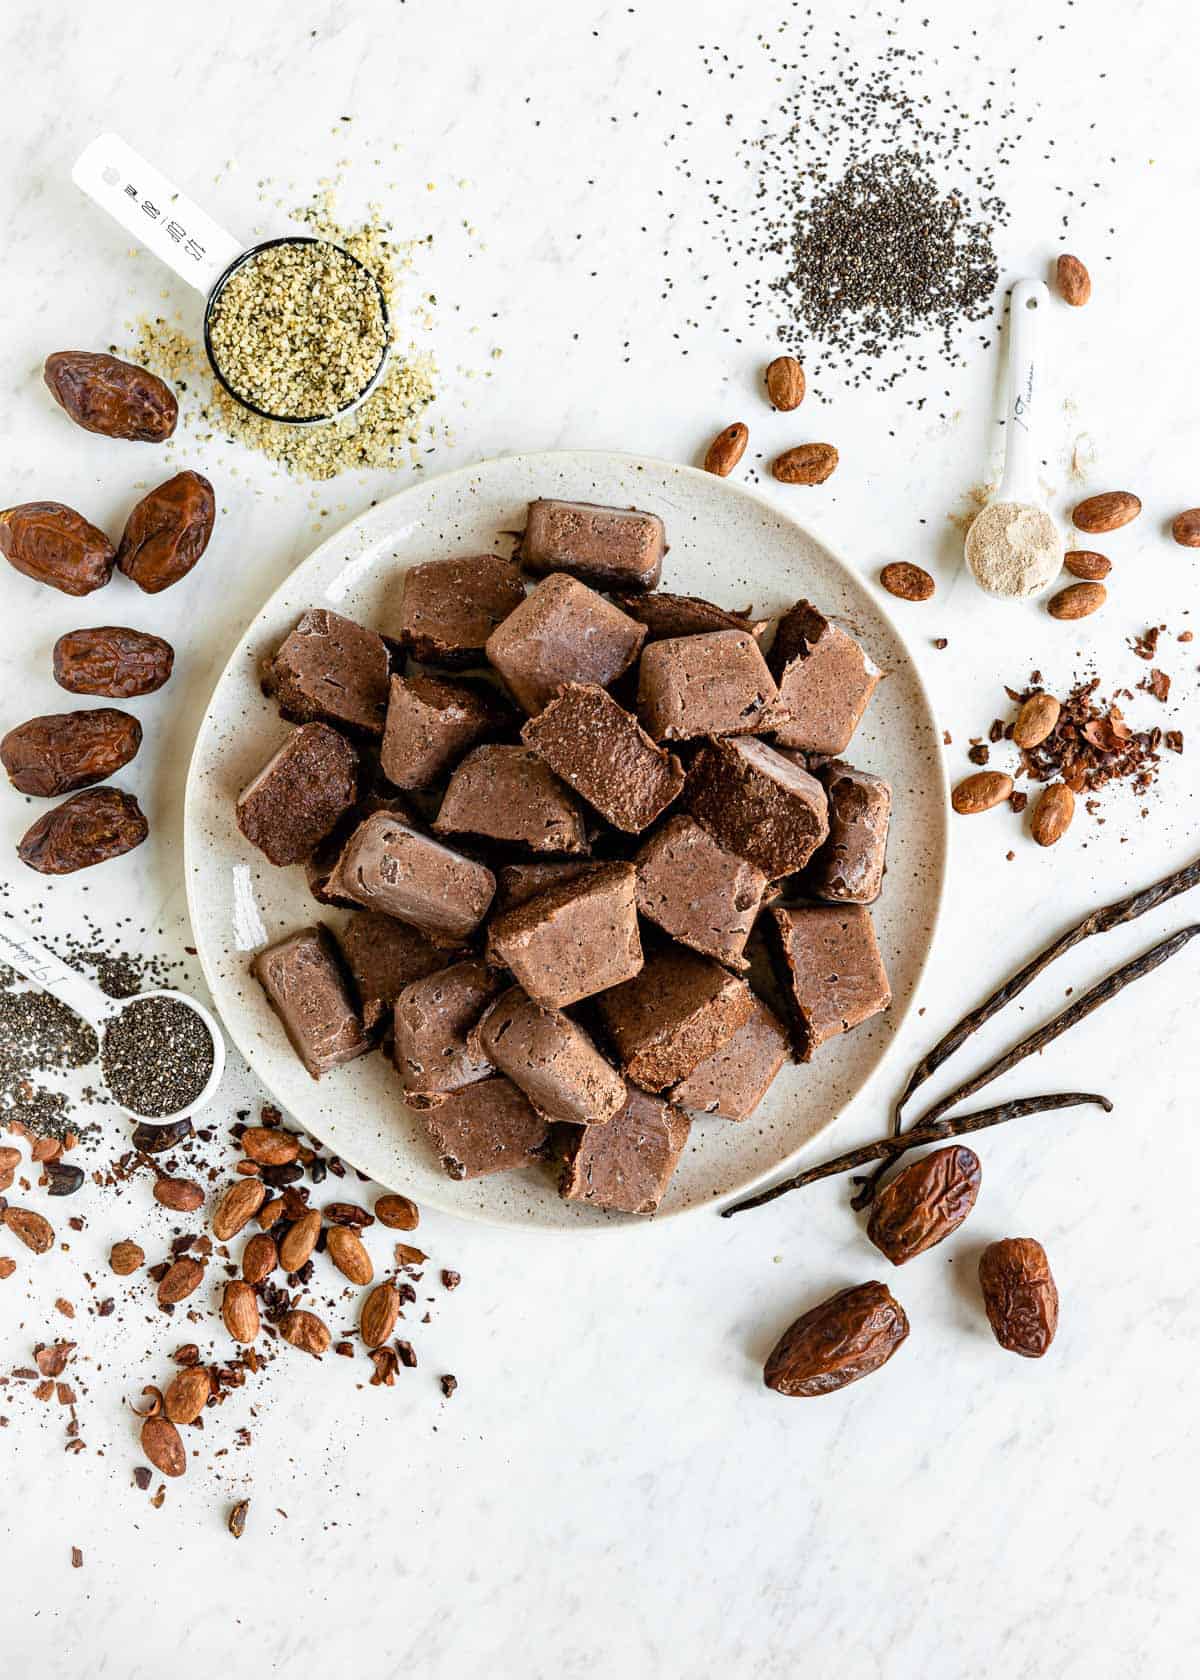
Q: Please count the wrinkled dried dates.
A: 9